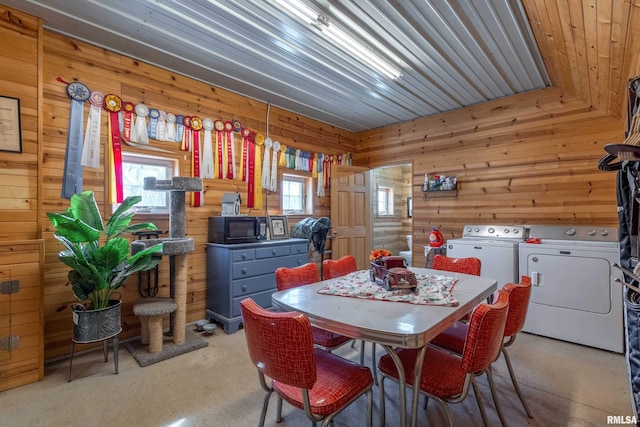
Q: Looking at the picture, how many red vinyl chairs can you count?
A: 6